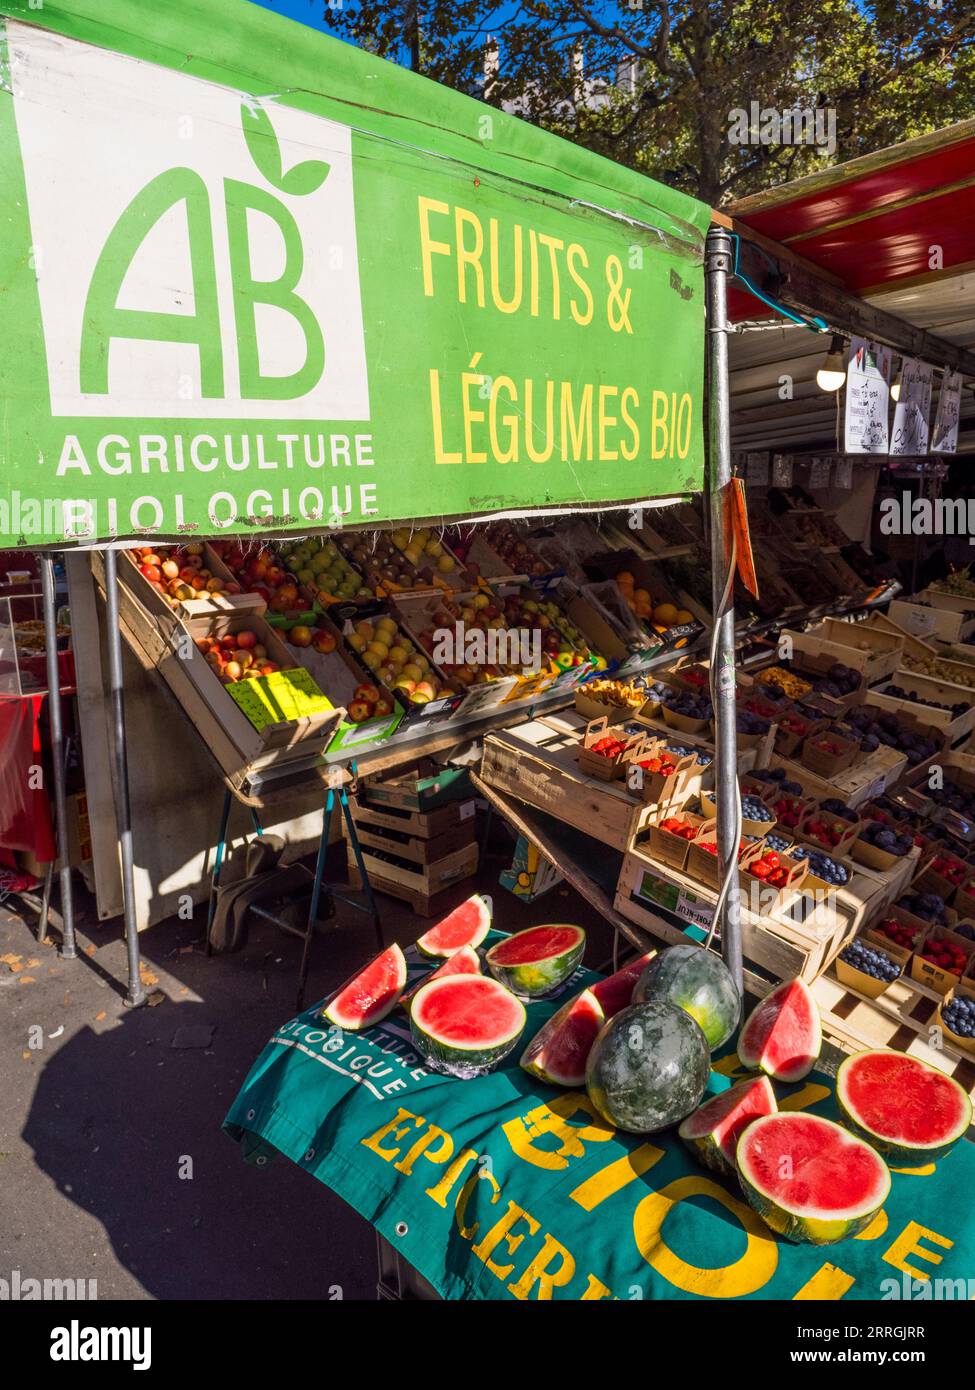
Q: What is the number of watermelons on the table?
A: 13